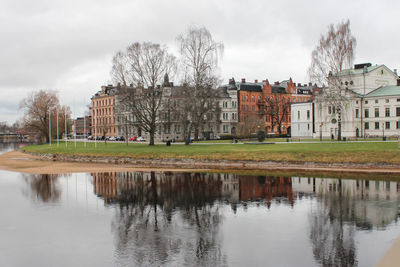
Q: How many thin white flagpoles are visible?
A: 6